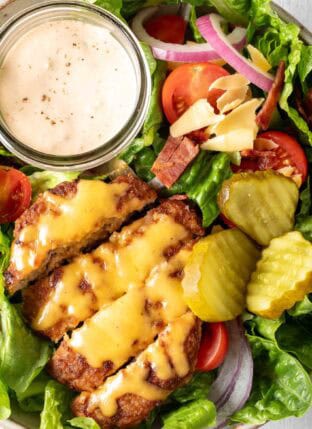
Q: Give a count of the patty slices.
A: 4